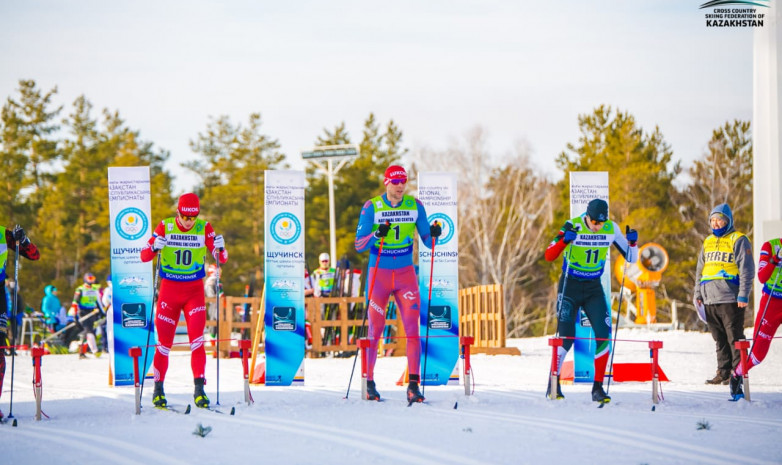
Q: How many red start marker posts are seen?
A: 8